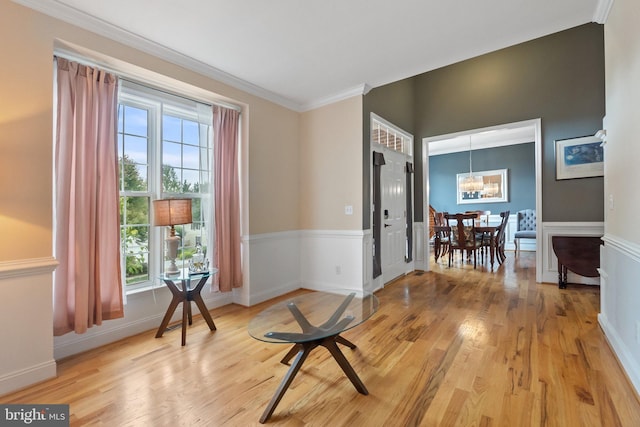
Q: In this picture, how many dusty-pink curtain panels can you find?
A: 2